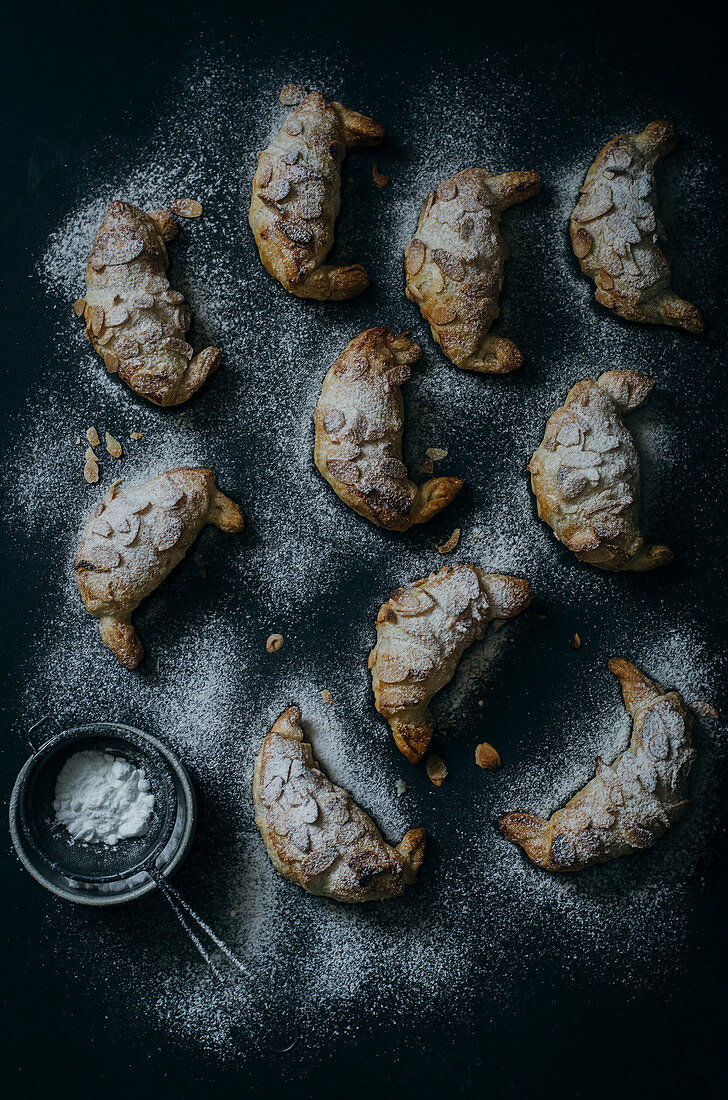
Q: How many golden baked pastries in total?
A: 10